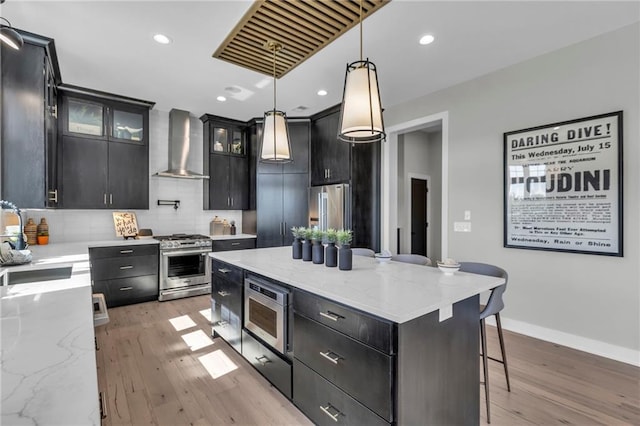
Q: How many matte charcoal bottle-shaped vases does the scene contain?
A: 5